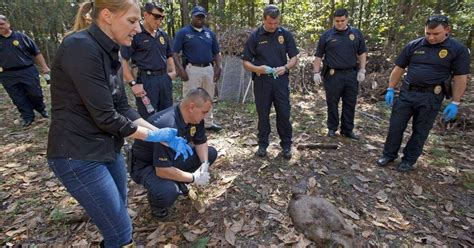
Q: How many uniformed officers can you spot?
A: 7